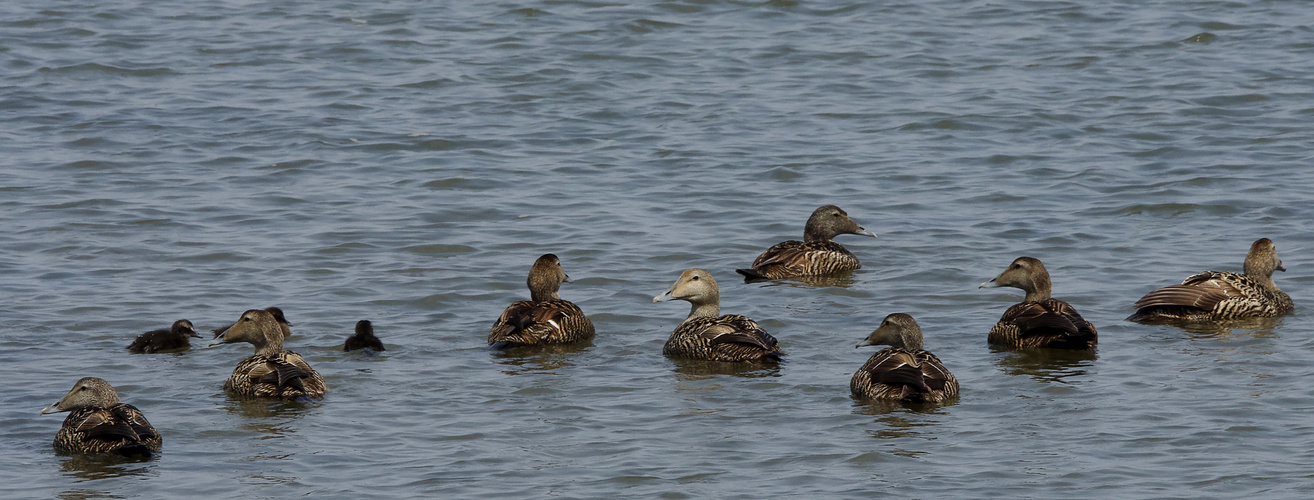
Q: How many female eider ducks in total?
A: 8